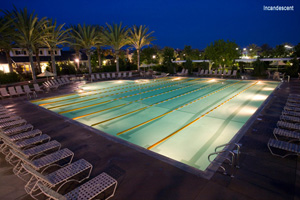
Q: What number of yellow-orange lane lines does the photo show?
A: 8